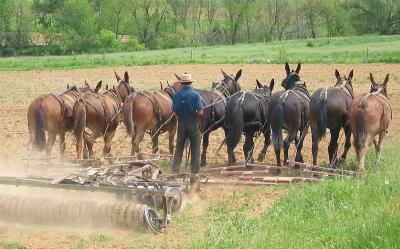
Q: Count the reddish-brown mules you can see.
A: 4